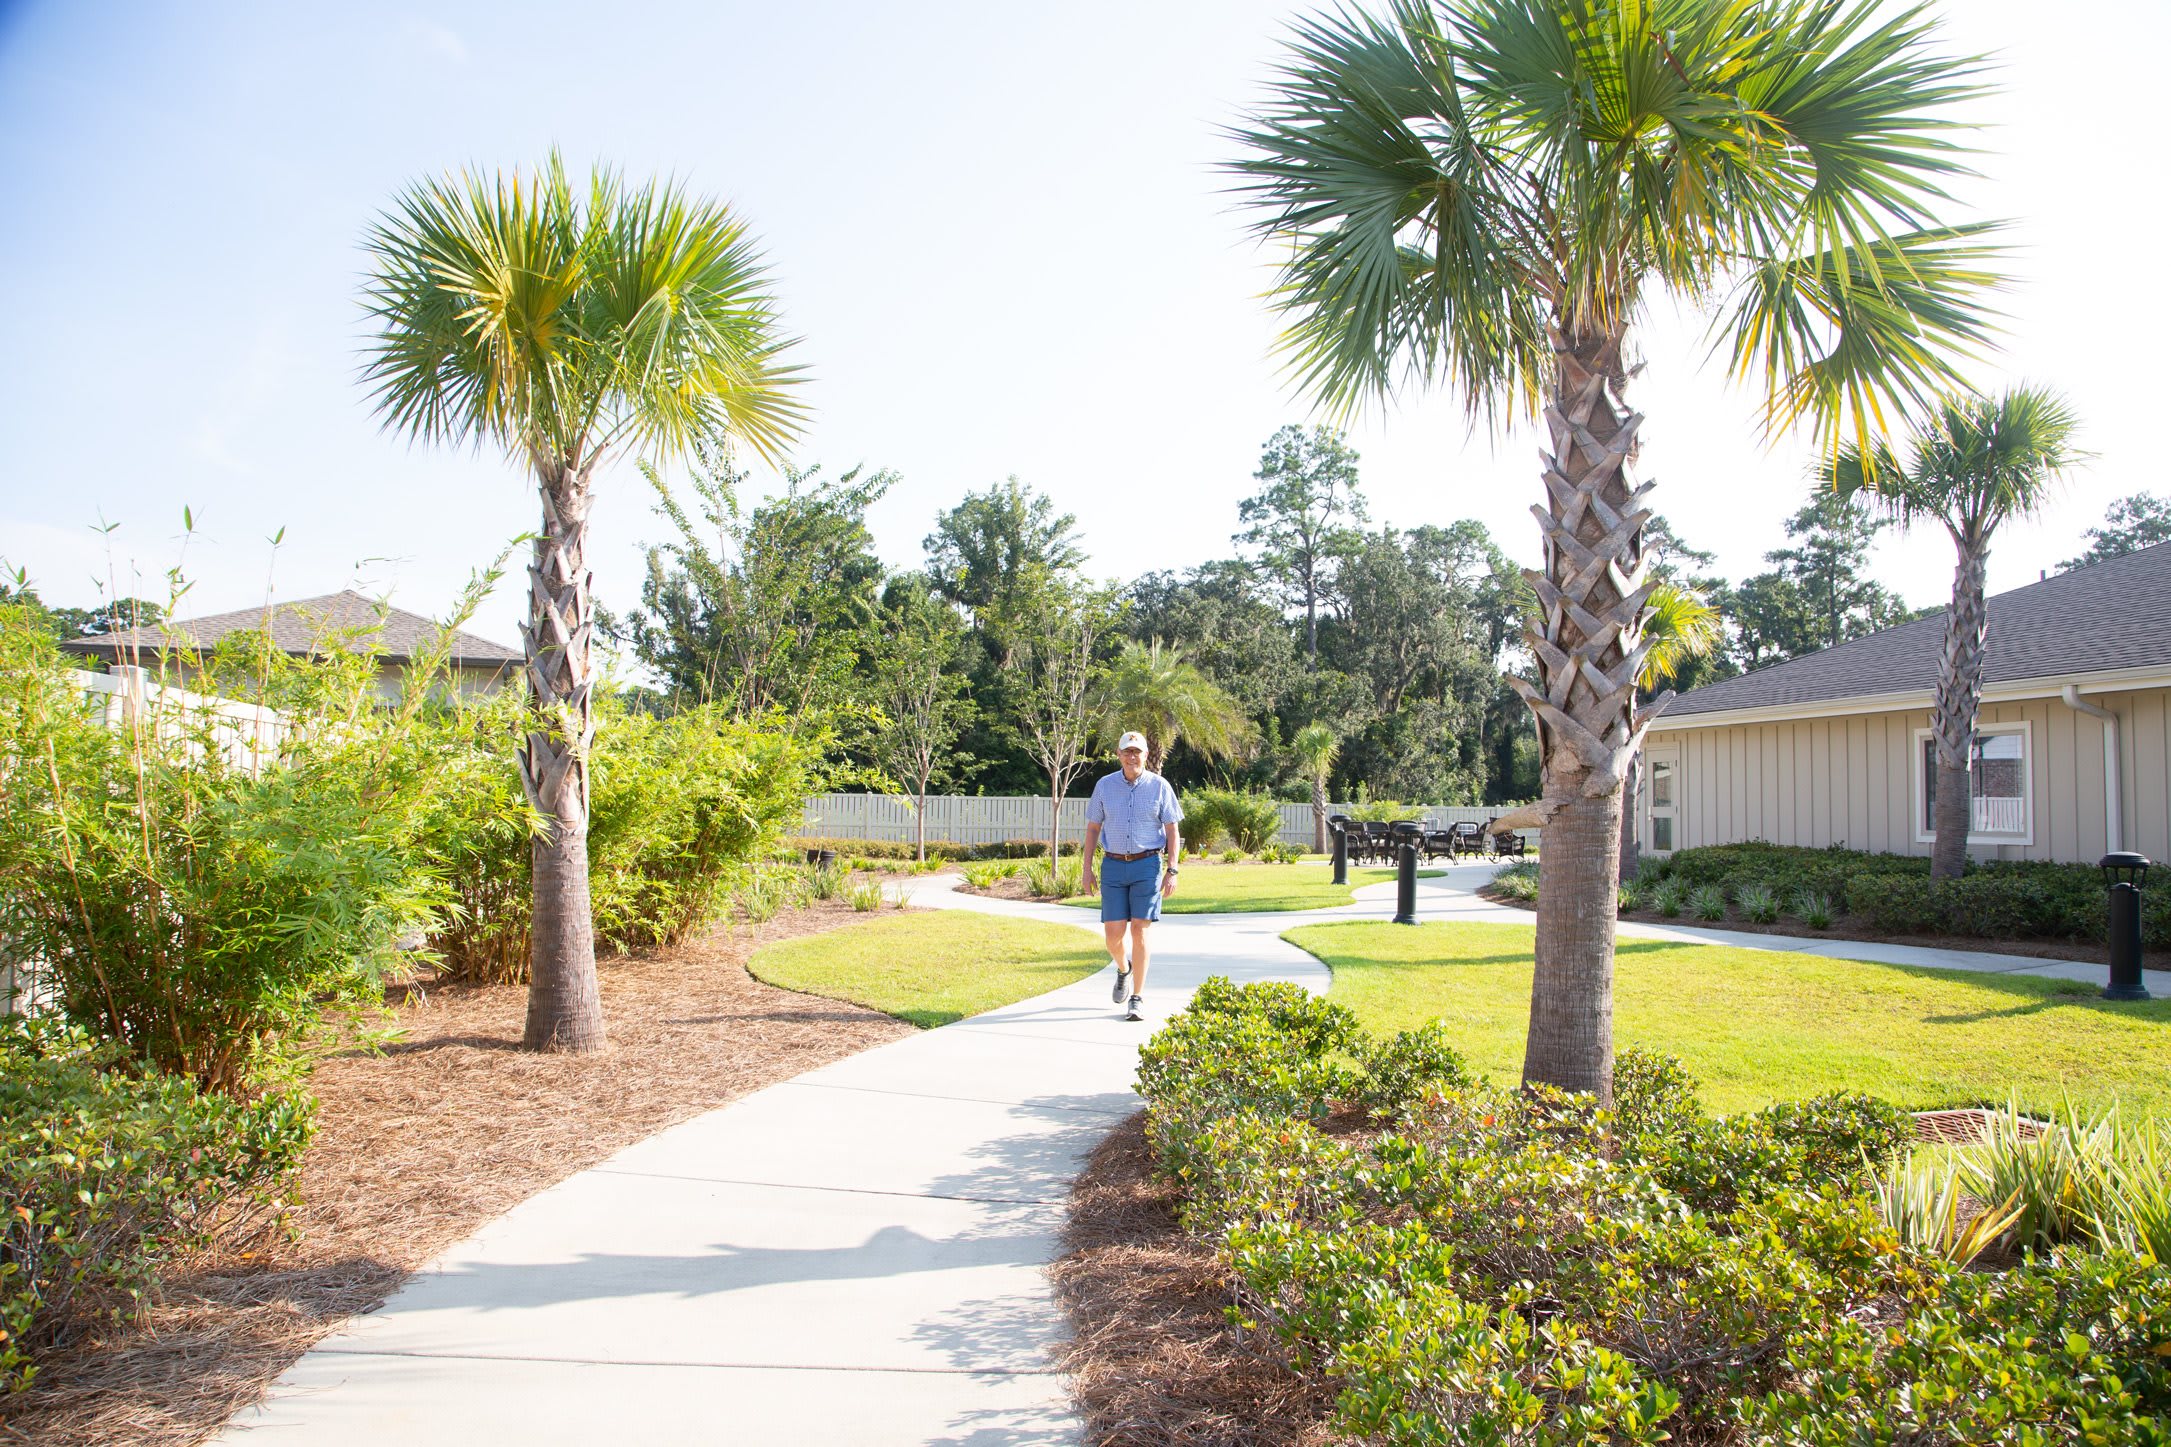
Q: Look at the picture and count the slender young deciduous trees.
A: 2